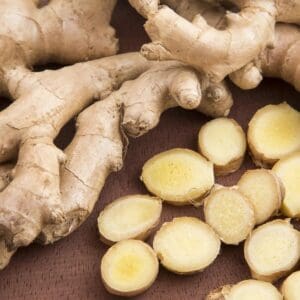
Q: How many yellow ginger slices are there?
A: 12